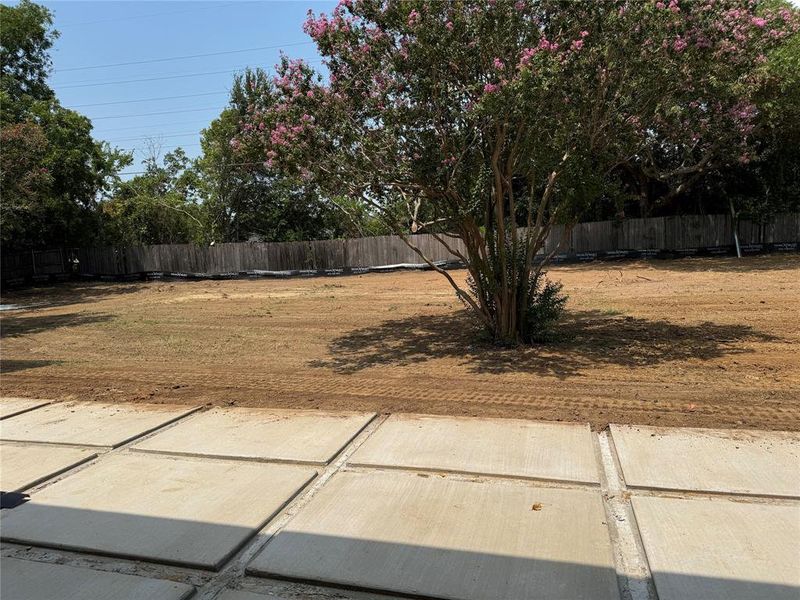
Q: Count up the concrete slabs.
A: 11